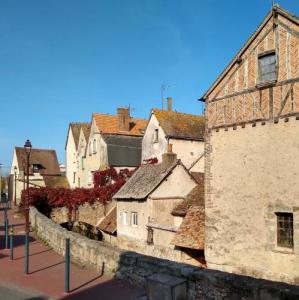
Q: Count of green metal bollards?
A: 4